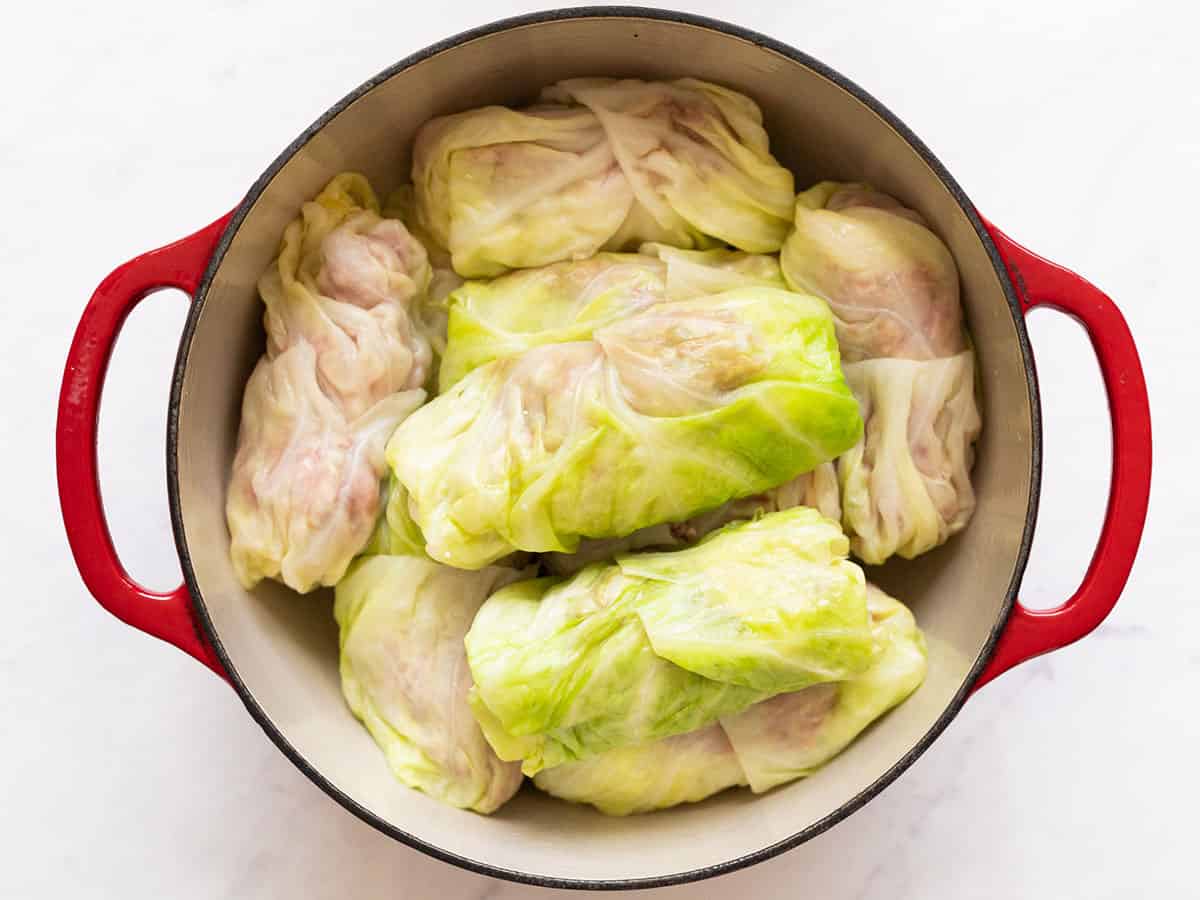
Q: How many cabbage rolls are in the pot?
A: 8